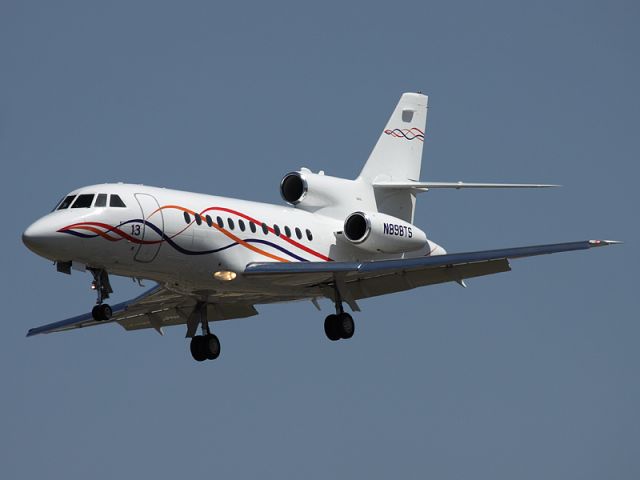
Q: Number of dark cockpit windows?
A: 4